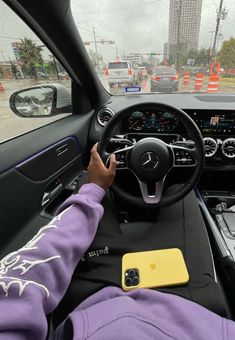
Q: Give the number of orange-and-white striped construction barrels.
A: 3